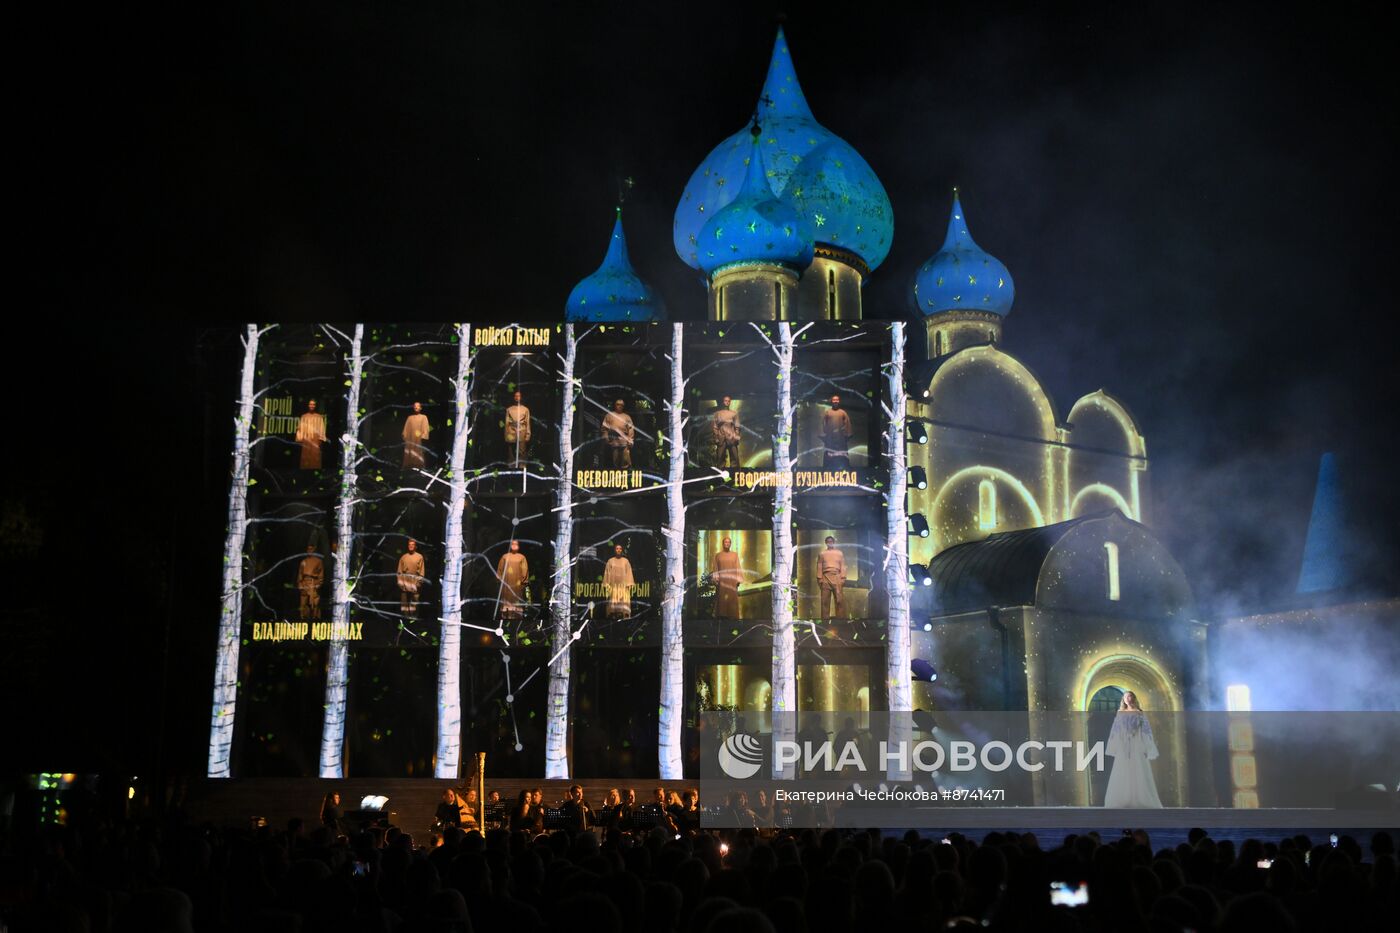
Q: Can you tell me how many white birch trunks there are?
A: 7